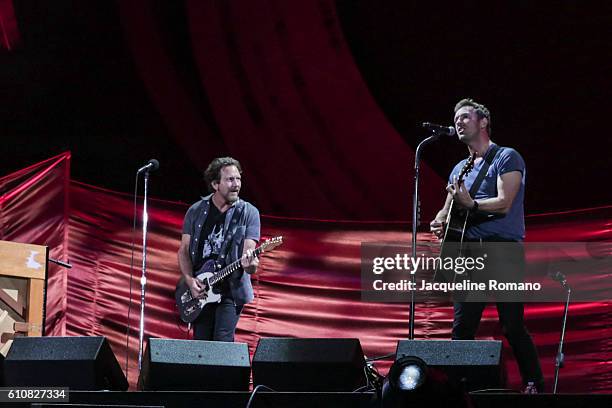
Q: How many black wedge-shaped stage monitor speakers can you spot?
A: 4